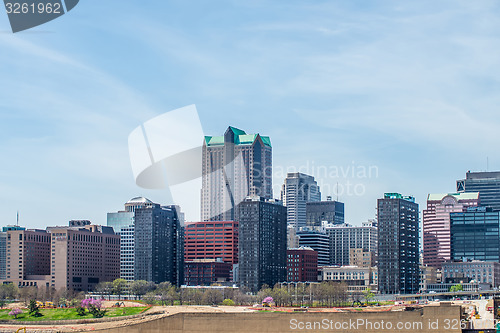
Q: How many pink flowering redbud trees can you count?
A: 3